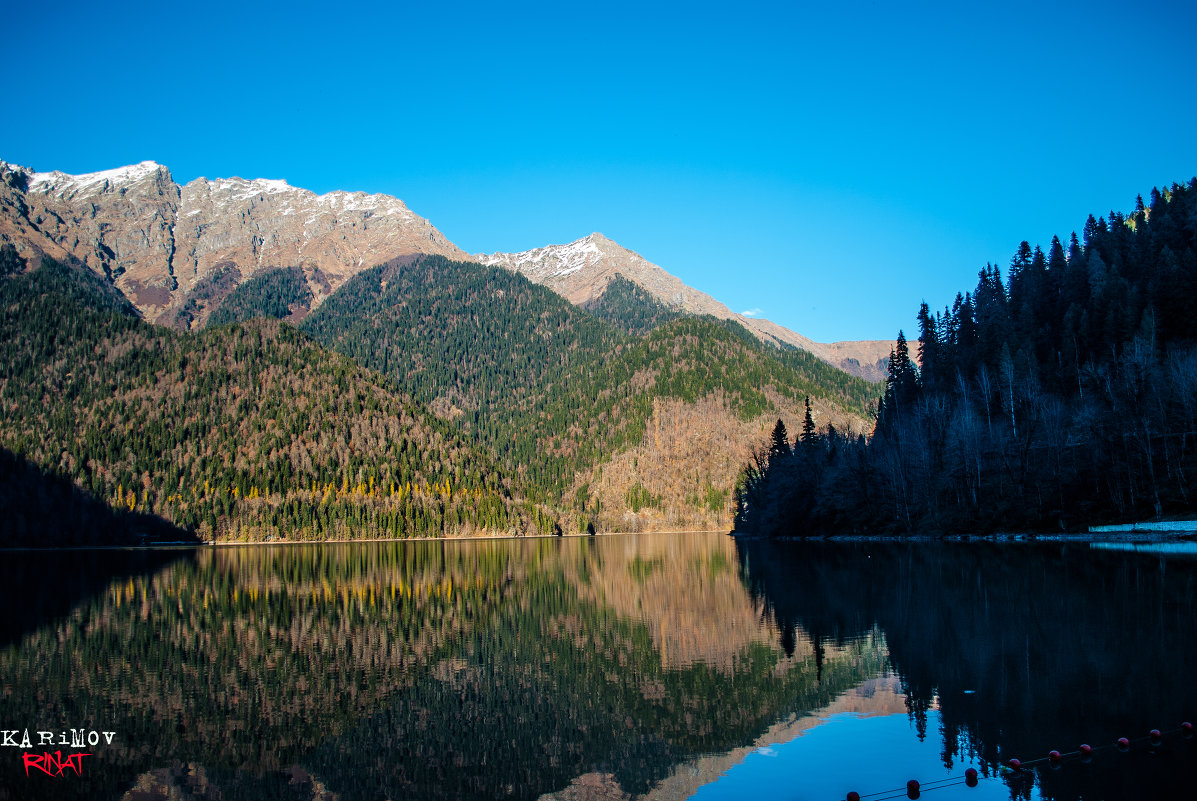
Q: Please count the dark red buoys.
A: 9